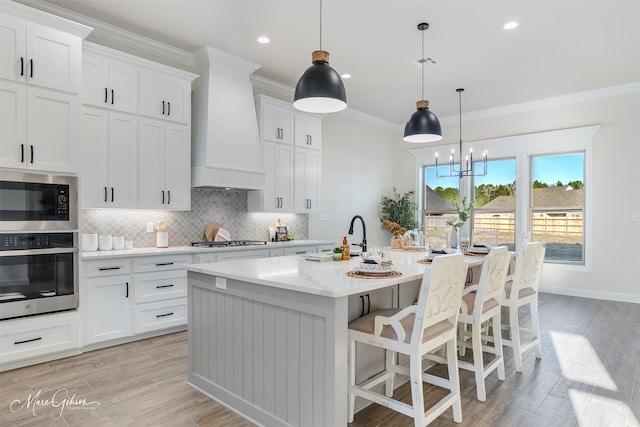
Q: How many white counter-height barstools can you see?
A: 3